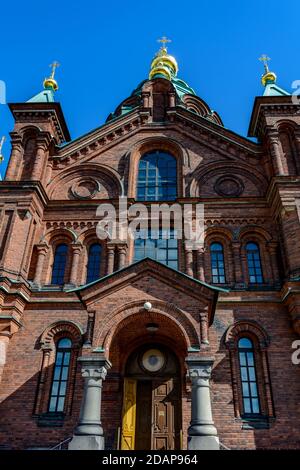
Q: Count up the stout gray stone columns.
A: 2